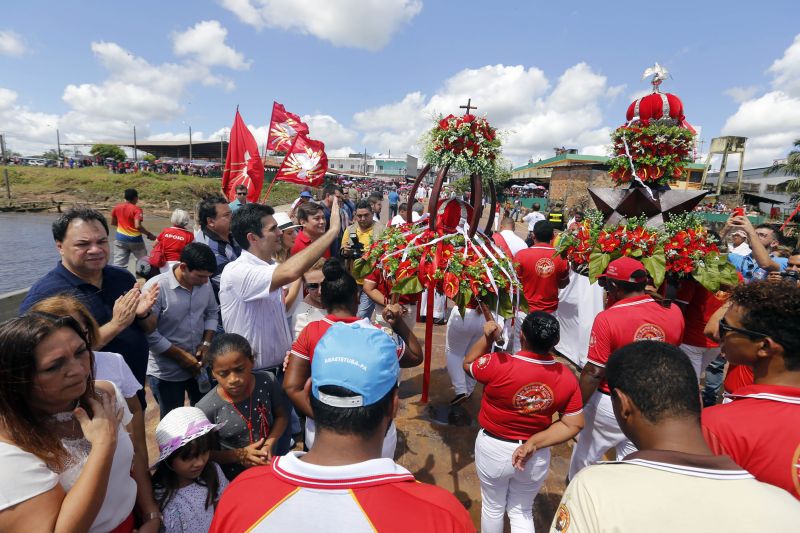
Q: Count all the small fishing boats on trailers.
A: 0